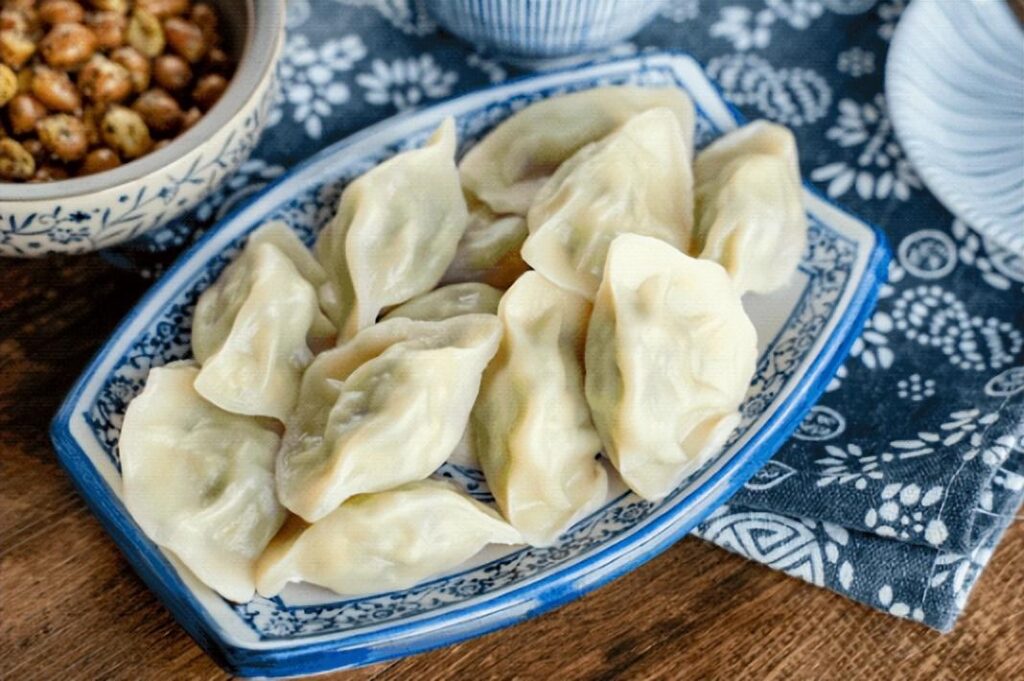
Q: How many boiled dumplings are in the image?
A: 12